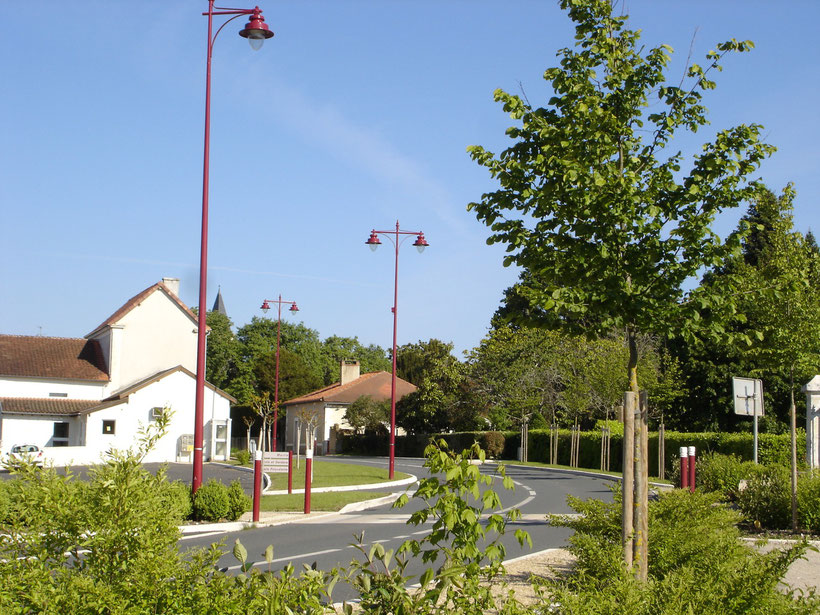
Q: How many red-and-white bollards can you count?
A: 4